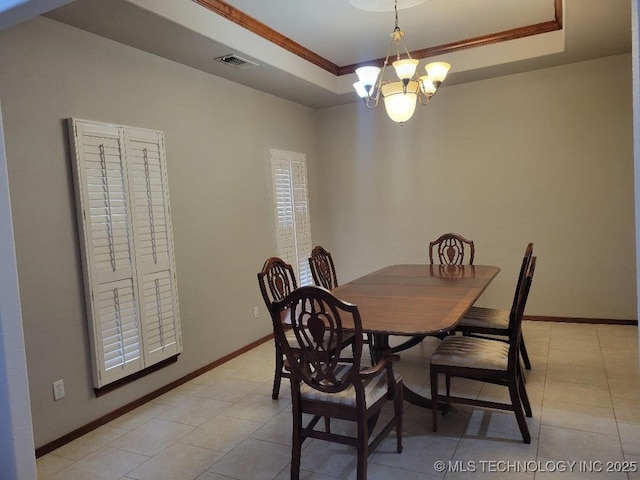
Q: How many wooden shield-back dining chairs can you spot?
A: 6